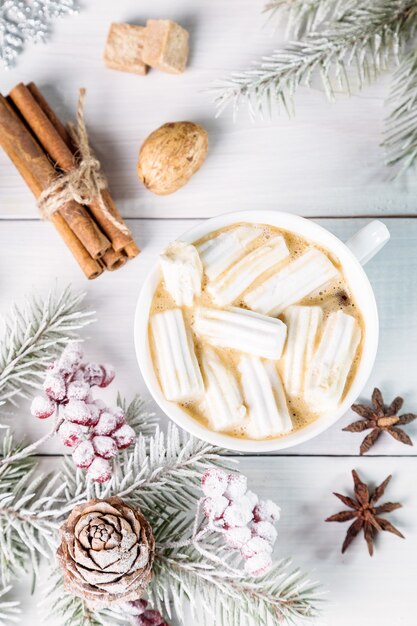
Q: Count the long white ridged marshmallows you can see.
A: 10